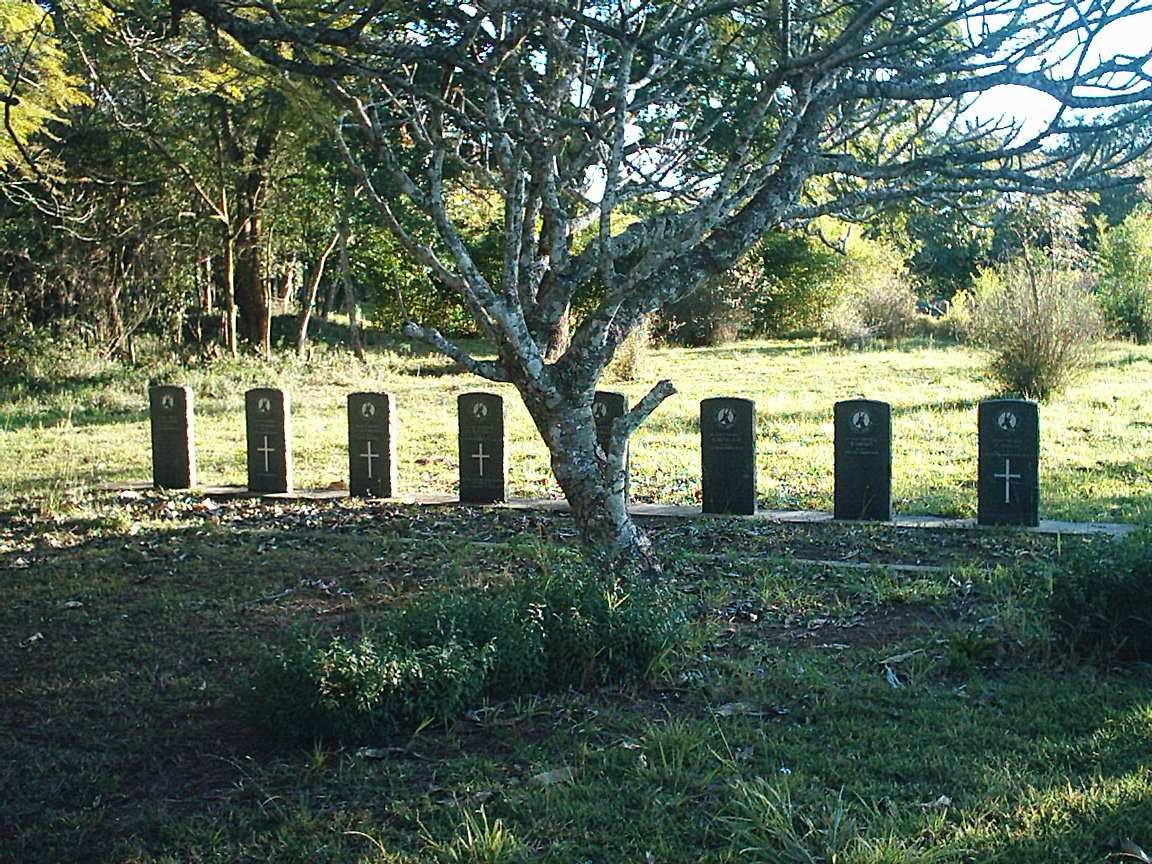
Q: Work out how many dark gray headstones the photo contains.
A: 8